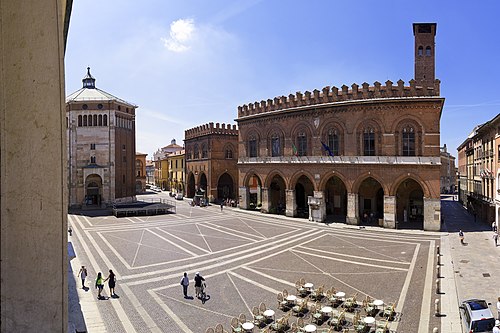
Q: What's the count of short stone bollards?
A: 6